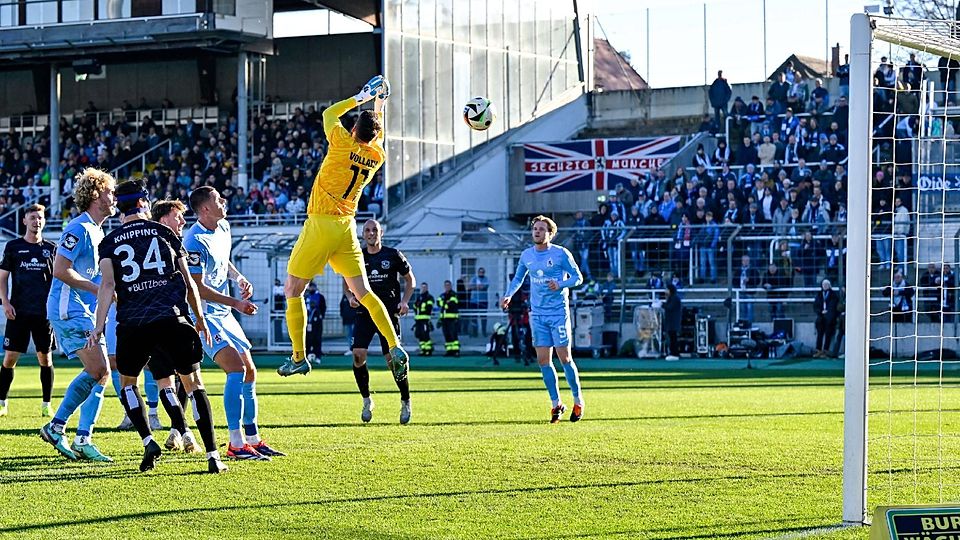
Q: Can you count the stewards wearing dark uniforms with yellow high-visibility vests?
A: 2